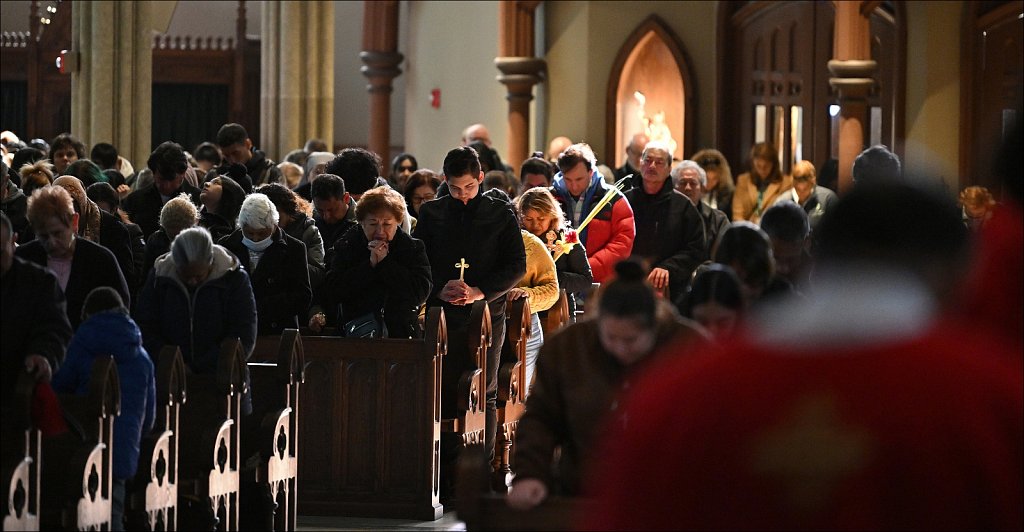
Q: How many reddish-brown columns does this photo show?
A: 3